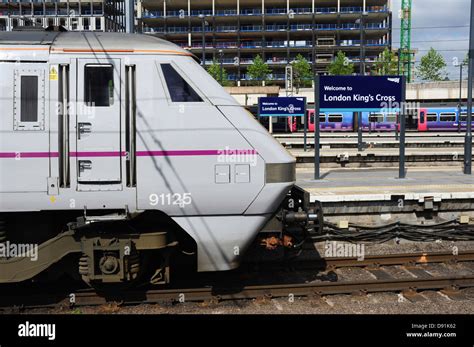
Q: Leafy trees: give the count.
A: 6